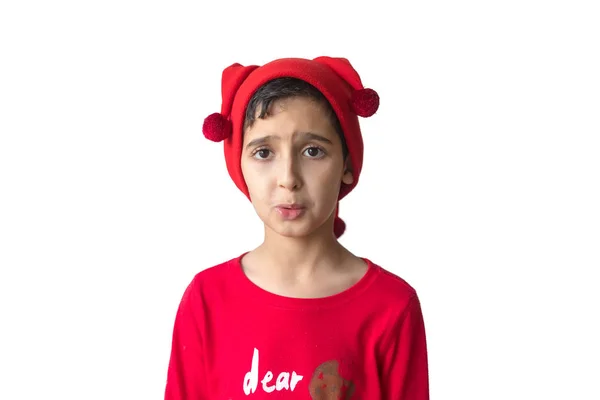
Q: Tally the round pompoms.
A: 3